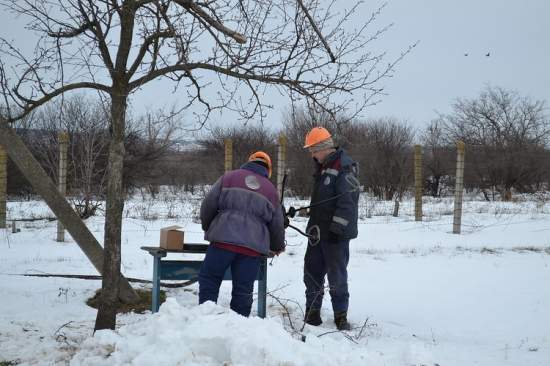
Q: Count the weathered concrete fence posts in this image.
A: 6